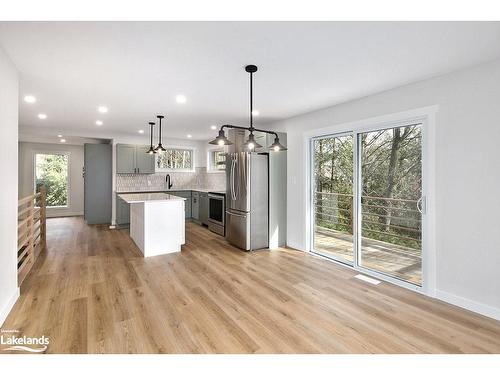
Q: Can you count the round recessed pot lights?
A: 11